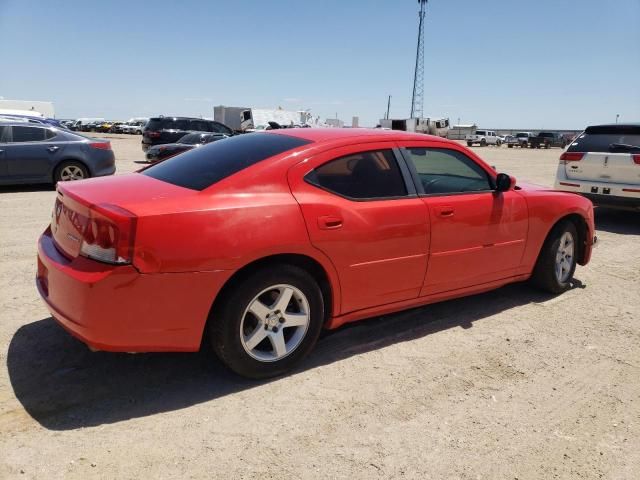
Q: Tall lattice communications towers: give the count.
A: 1